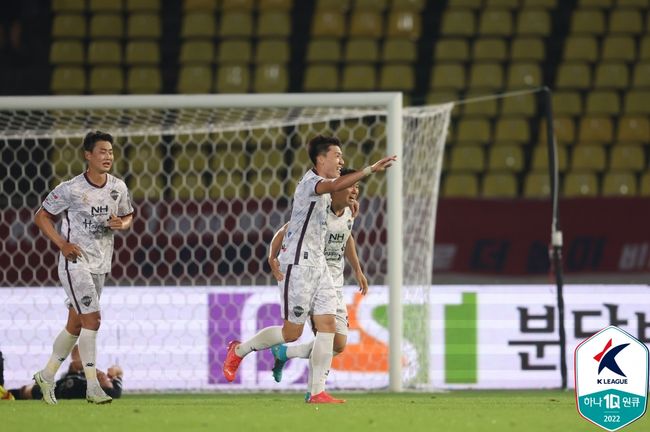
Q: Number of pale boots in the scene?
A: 2